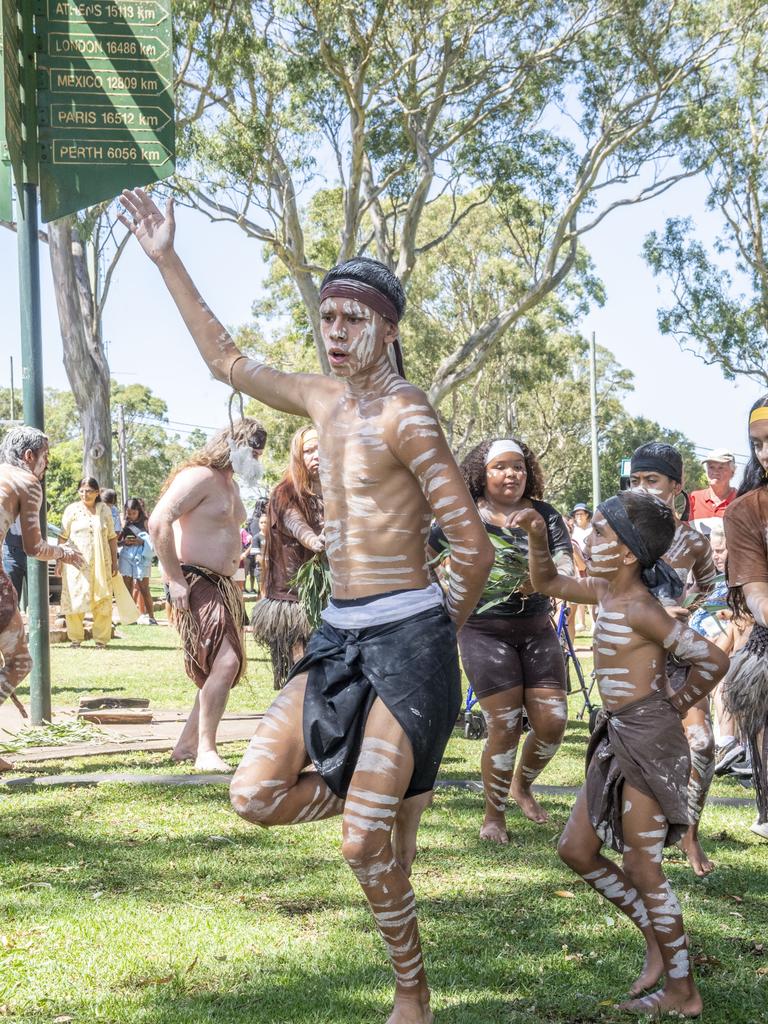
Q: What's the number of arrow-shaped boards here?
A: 5